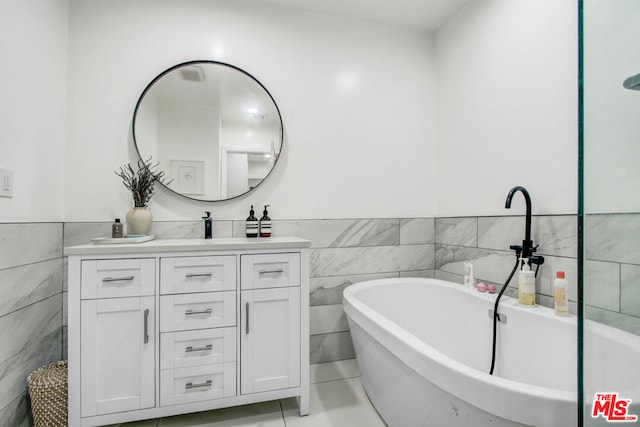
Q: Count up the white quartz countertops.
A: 1